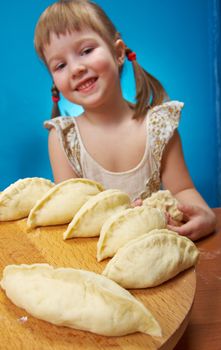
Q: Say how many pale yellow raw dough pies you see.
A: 6